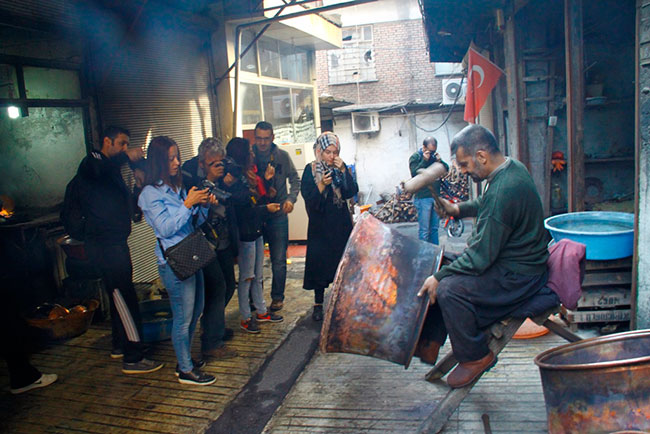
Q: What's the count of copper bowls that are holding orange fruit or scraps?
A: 1